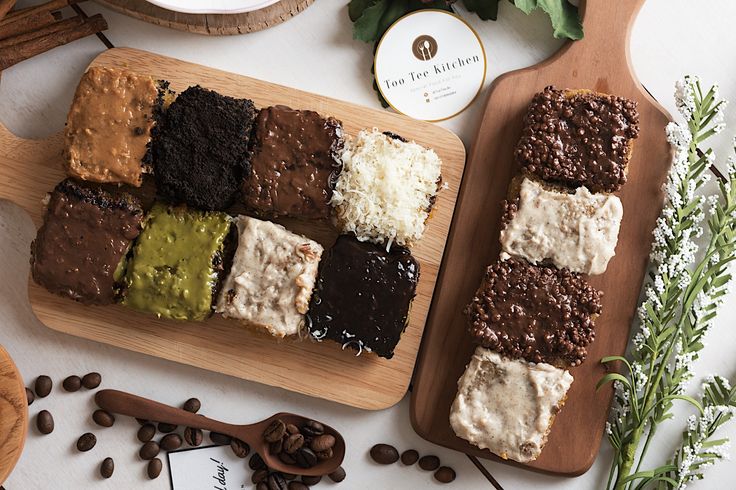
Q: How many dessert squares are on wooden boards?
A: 12